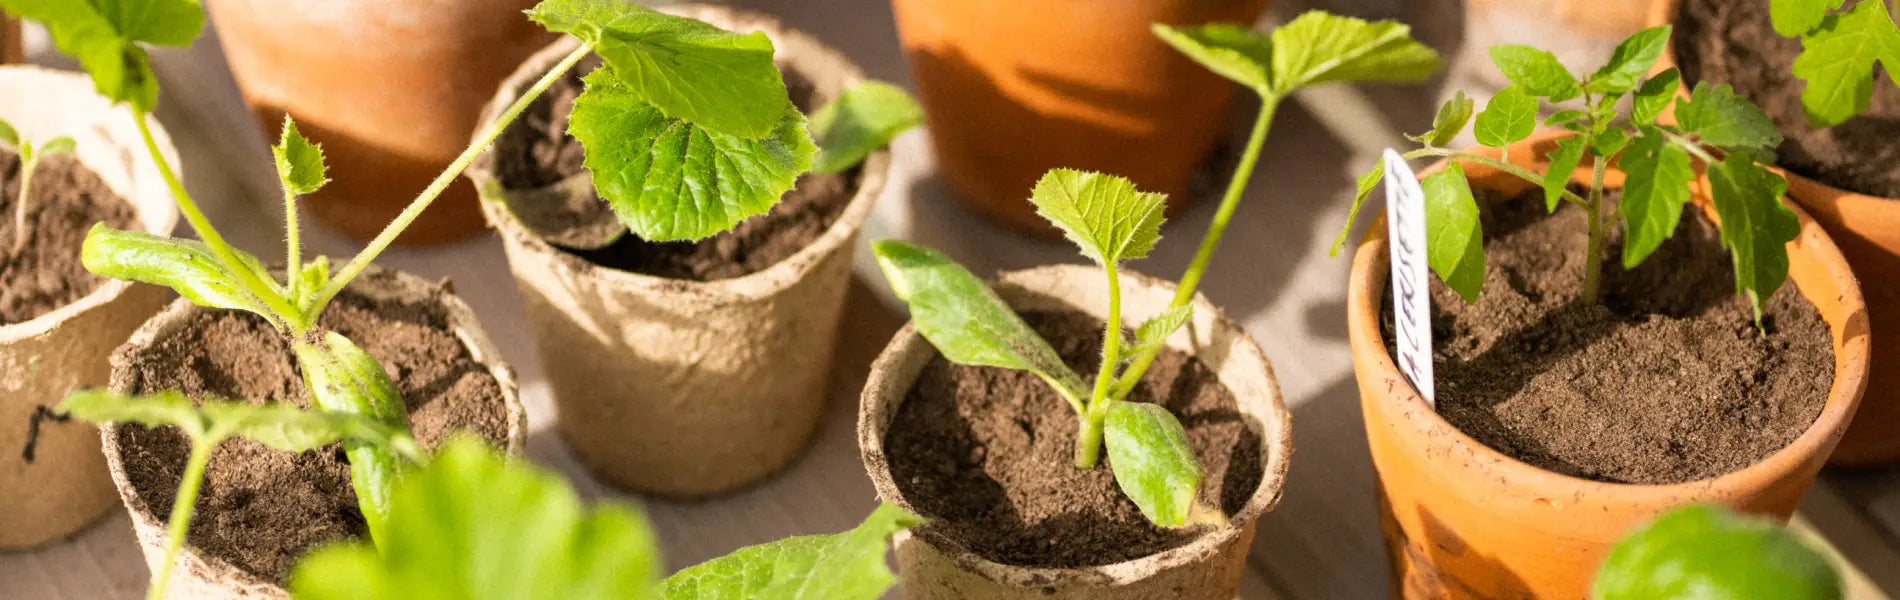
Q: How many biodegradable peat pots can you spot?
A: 4